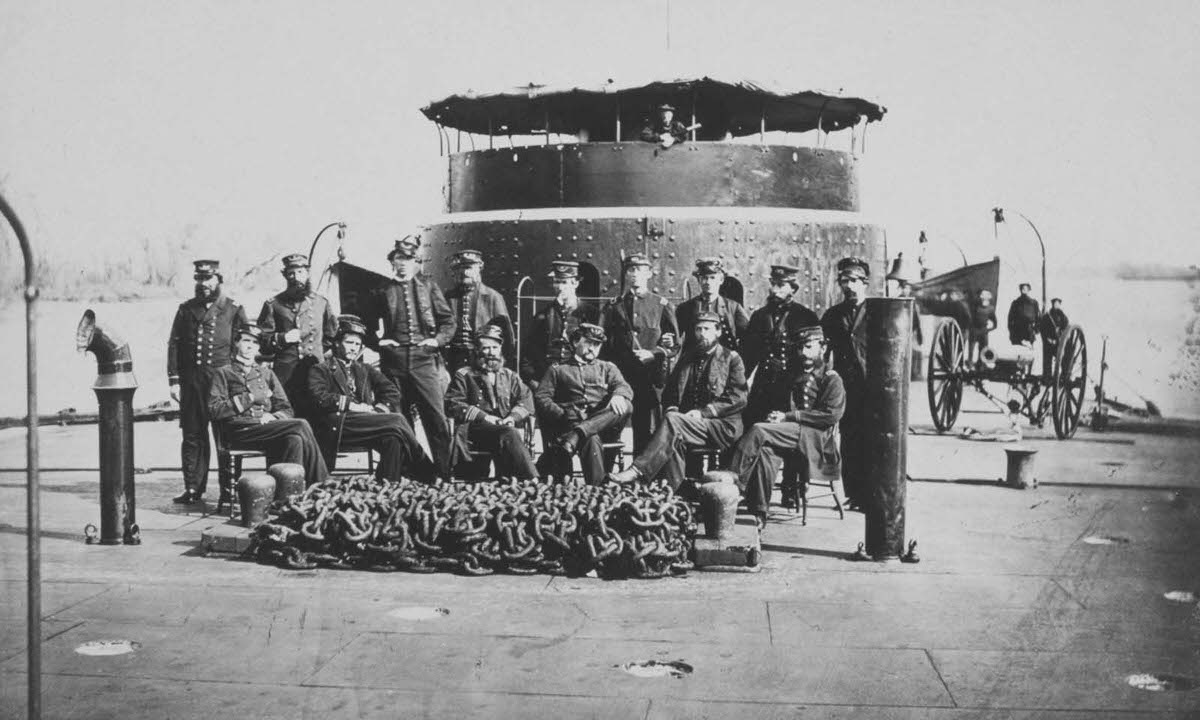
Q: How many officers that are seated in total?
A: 6